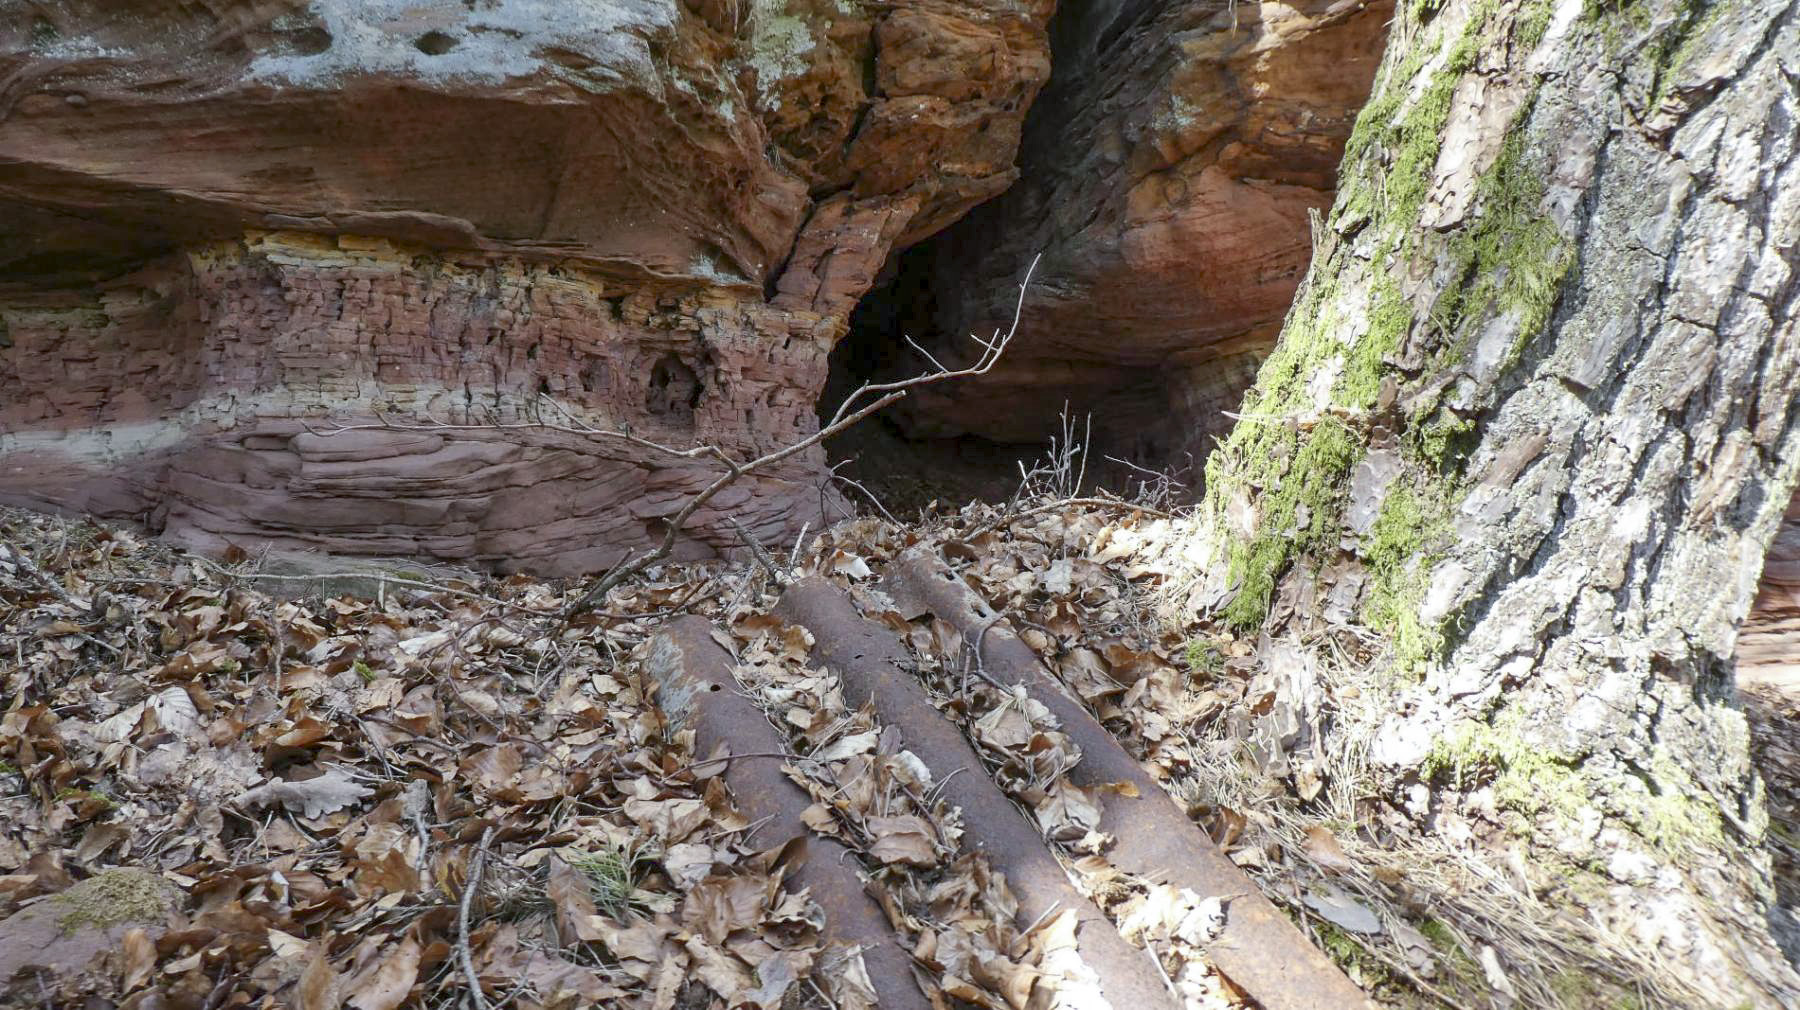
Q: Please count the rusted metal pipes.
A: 3